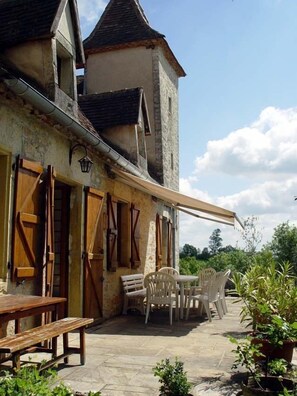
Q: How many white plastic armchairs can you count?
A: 5